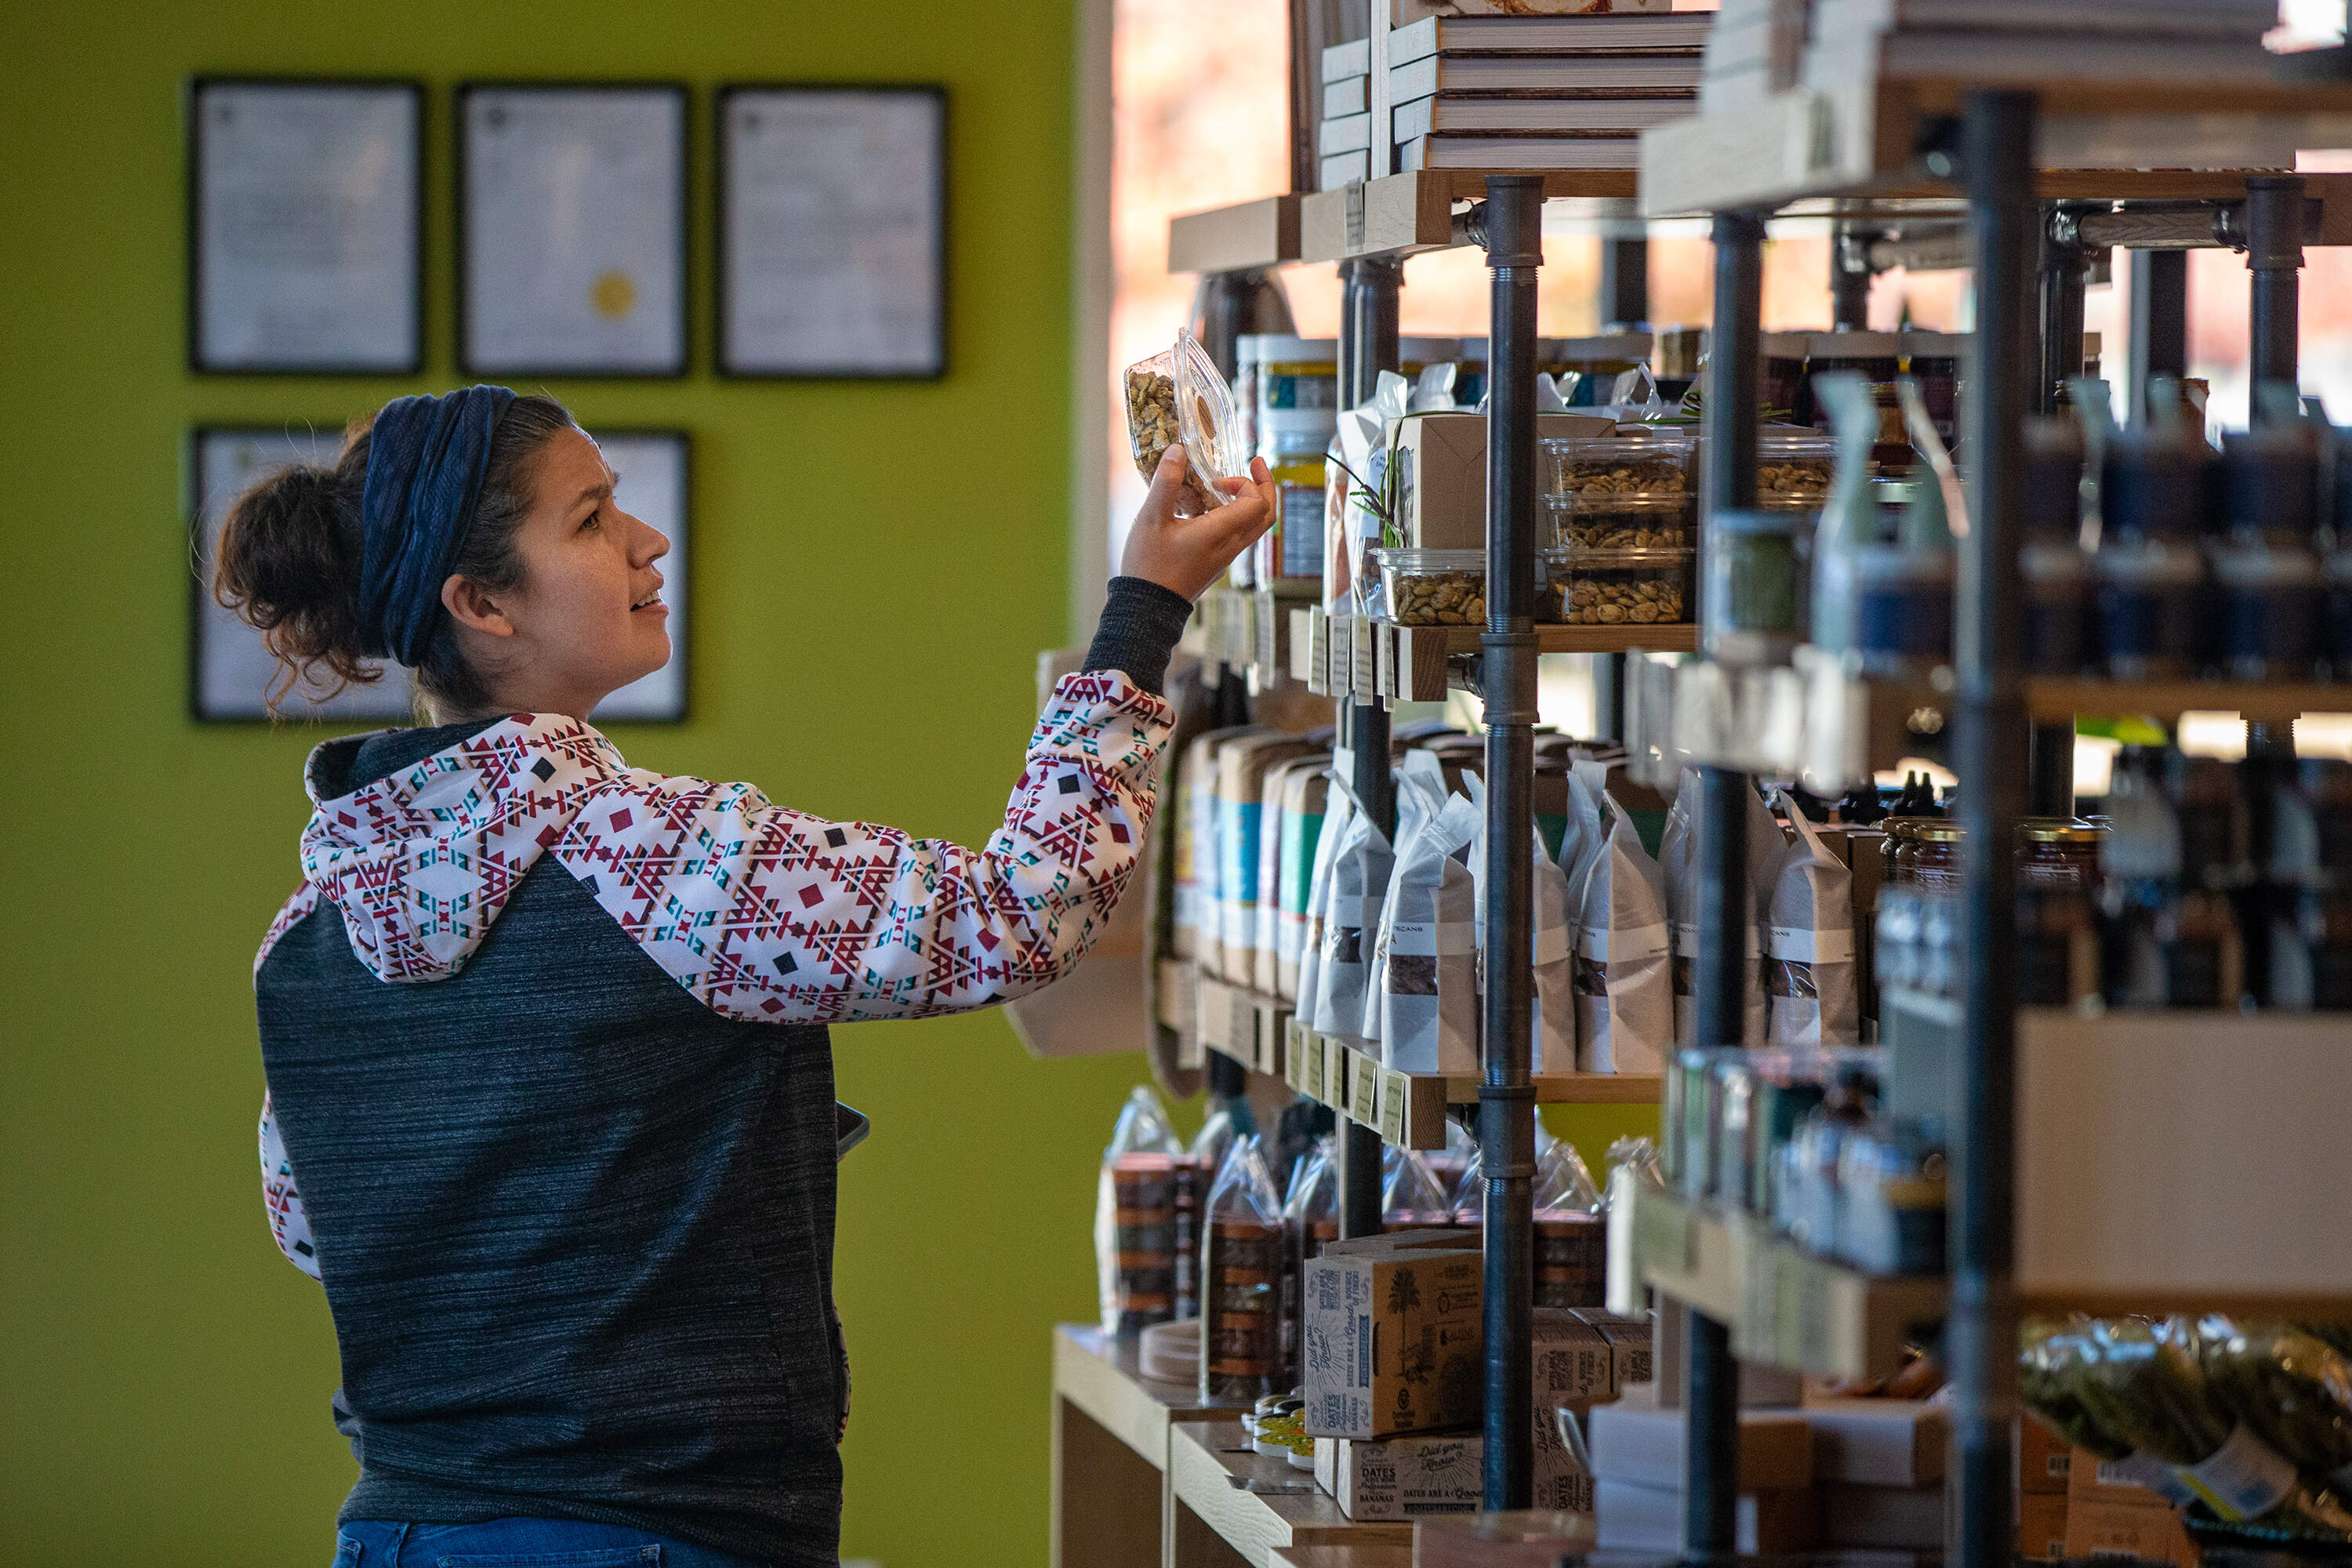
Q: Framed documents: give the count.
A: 5